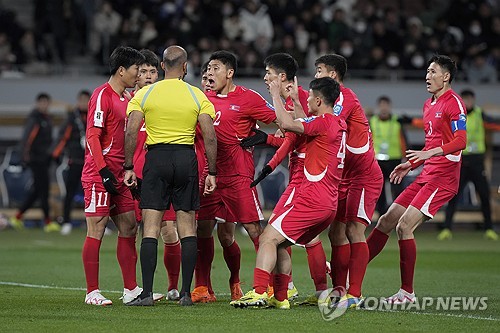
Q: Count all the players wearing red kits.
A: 8